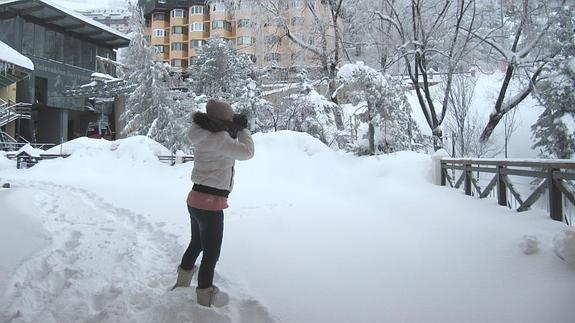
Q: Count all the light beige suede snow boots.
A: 2